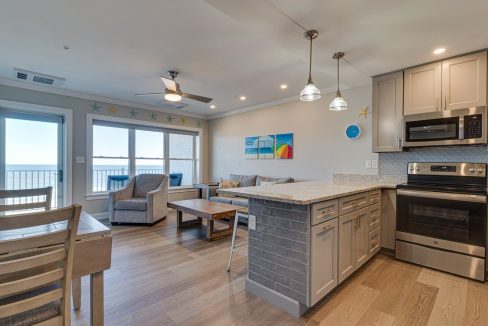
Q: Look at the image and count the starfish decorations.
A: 8